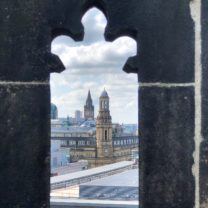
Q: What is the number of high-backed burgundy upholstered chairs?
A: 0